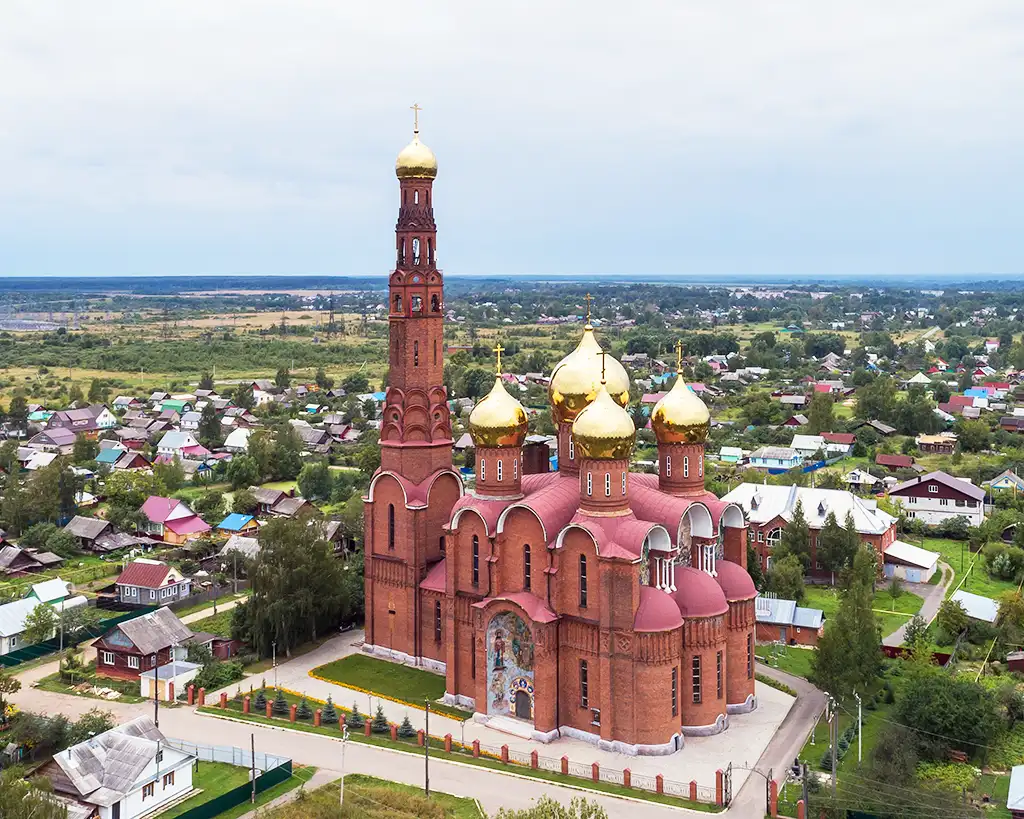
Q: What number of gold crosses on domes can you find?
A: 5